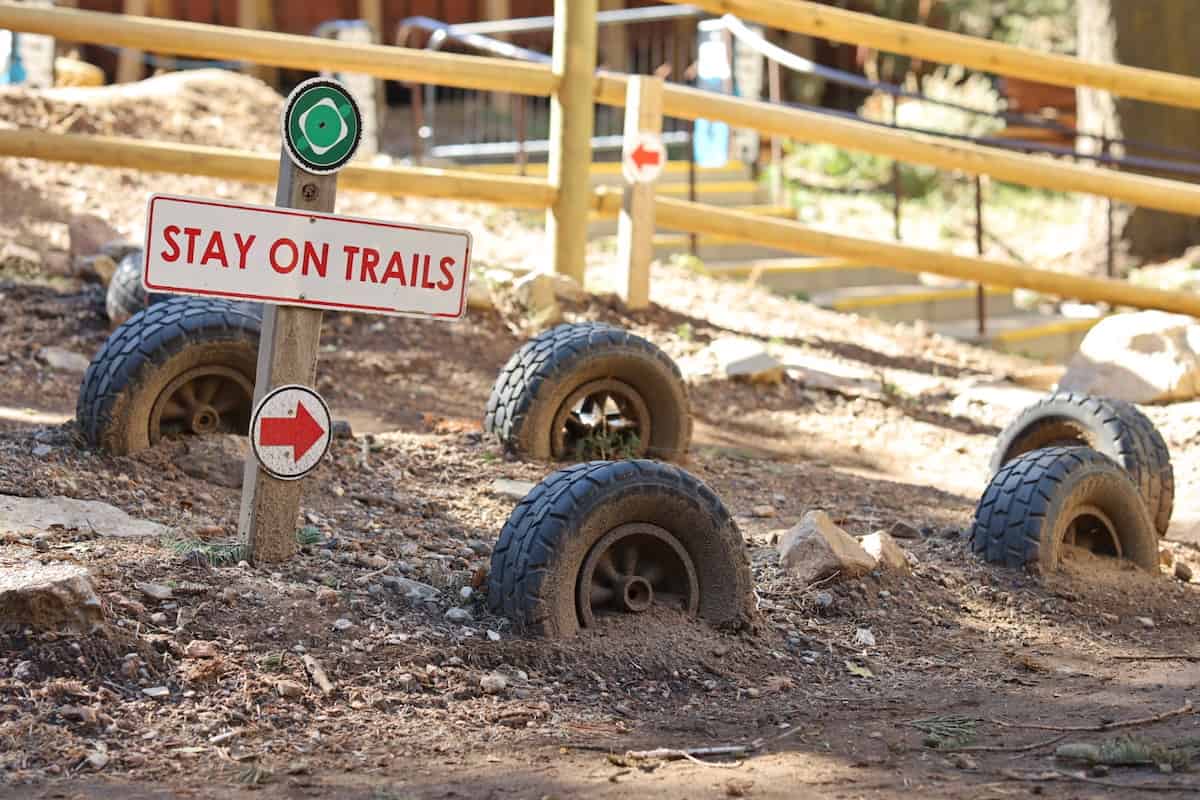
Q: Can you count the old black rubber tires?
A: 6